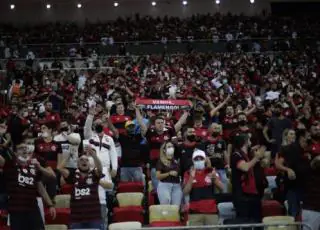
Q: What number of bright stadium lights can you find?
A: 8